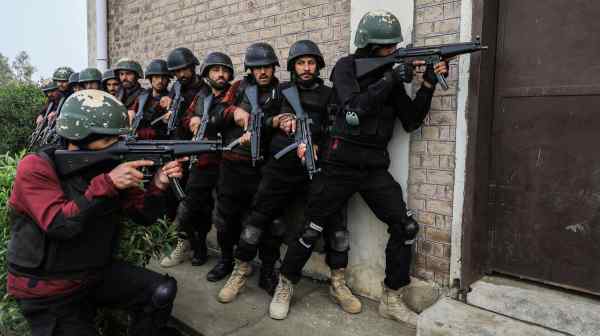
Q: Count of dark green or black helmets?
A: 13